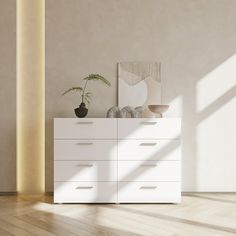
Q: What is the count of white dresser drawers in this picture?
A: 8